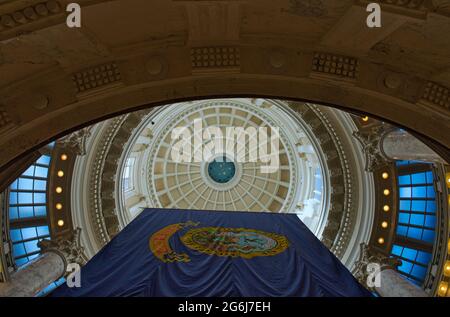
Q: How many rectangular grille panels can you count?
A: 5